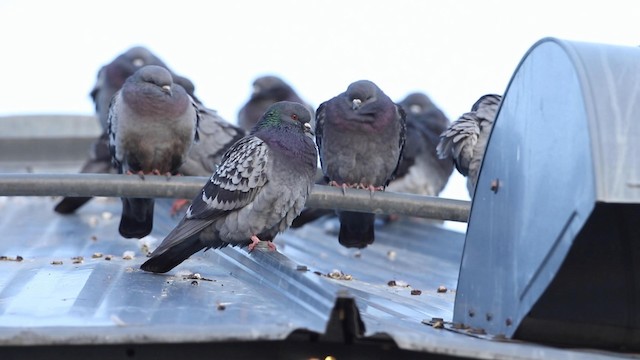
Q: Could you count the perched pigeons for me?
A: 8